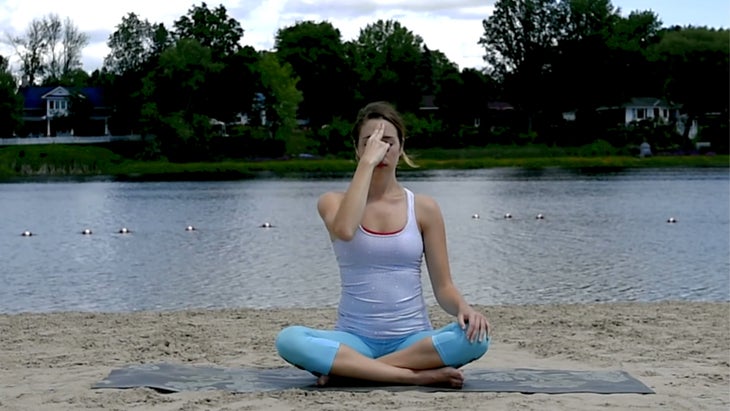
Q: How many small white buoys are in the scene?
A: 9